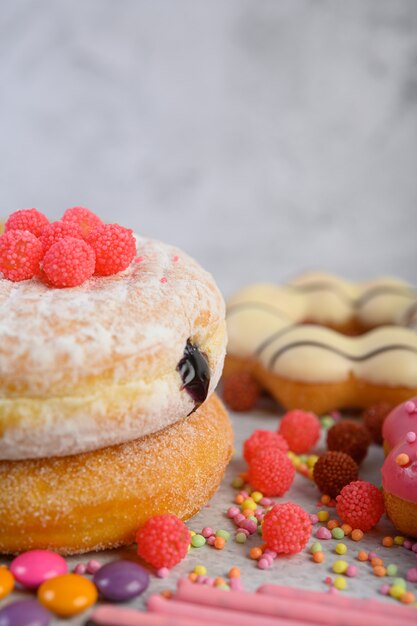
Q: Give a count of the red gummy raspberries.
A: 12